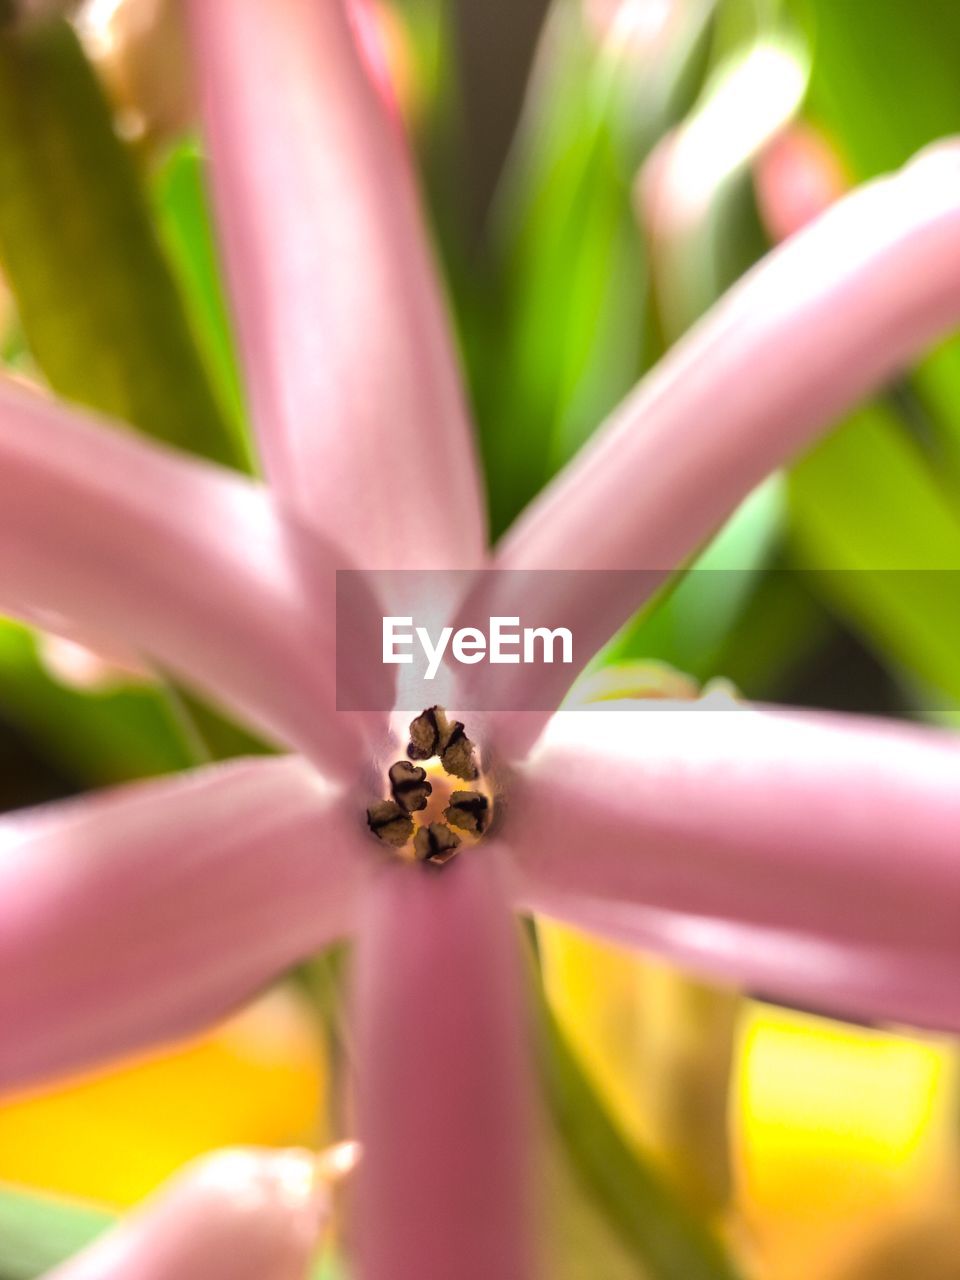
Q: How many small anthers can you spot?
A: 6